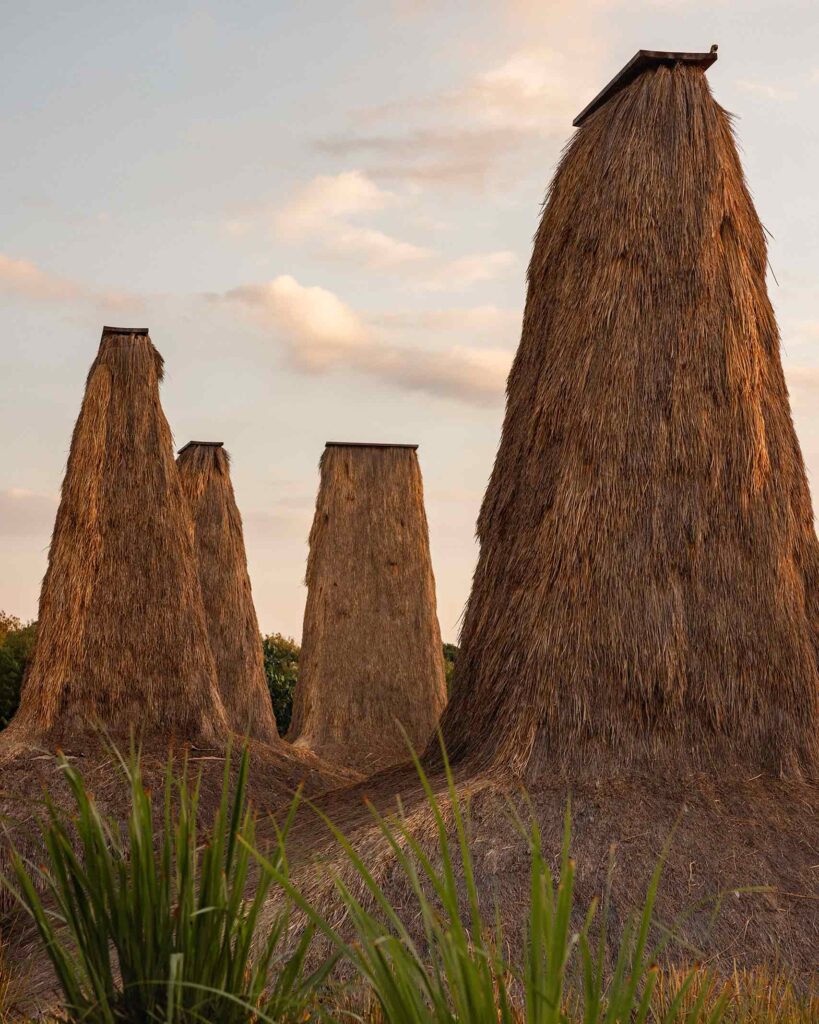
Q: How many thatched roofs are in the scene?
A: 4